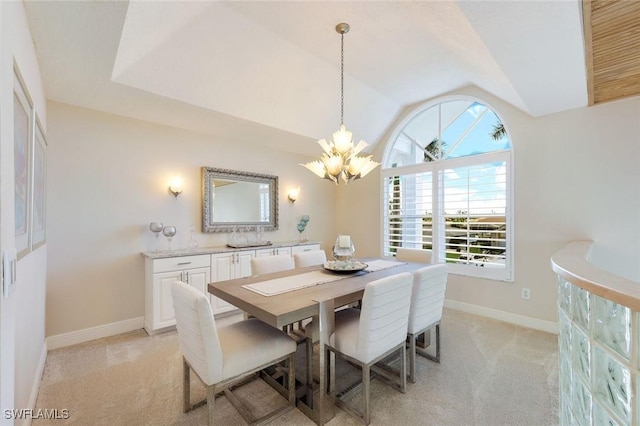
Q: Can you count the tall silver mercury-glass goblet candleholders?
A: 2